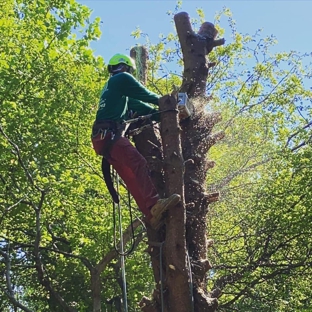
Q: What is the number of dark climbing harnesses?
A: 1